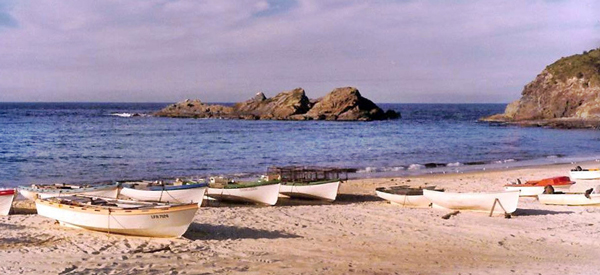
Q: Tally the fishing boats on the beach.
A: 11